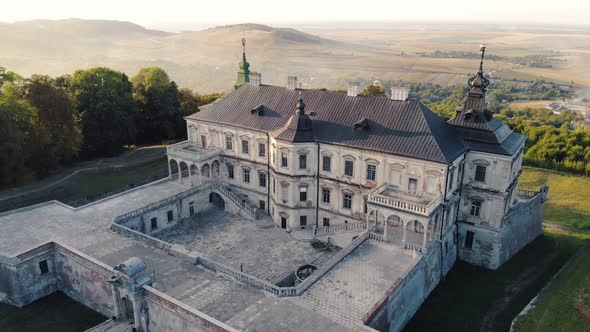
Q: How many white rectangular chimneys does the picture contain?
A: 4